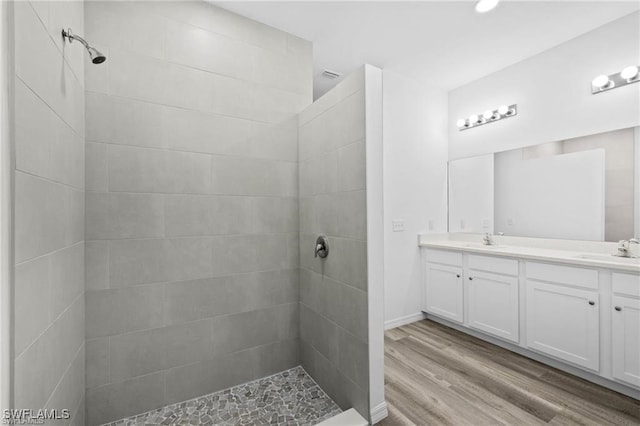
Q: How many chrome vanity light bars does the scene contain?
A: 2